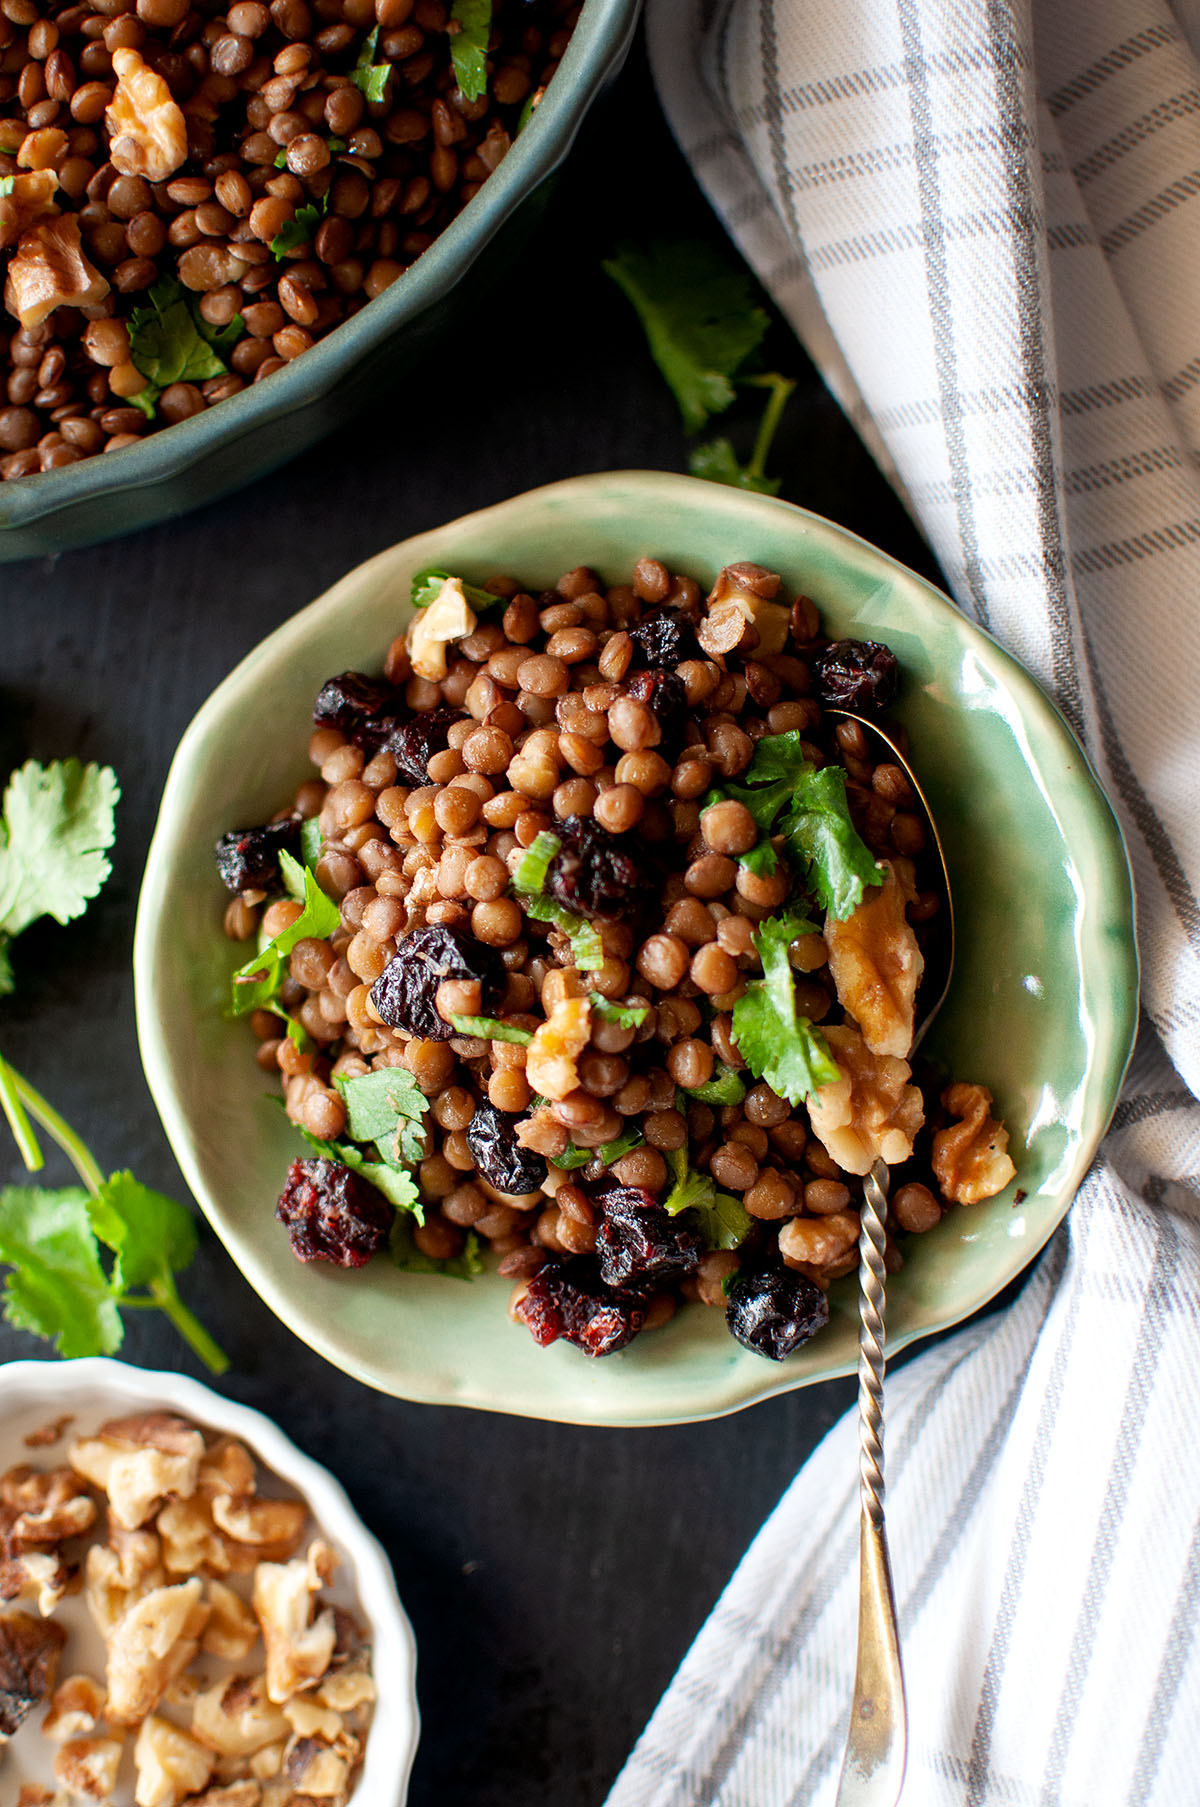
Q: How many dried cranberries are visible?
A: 13